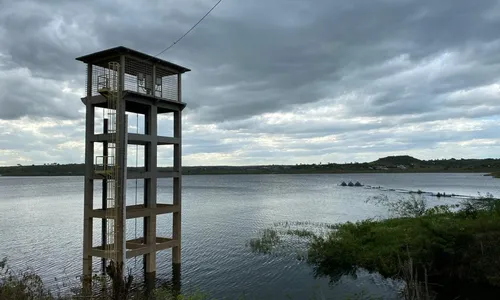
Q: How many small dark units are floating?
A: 3